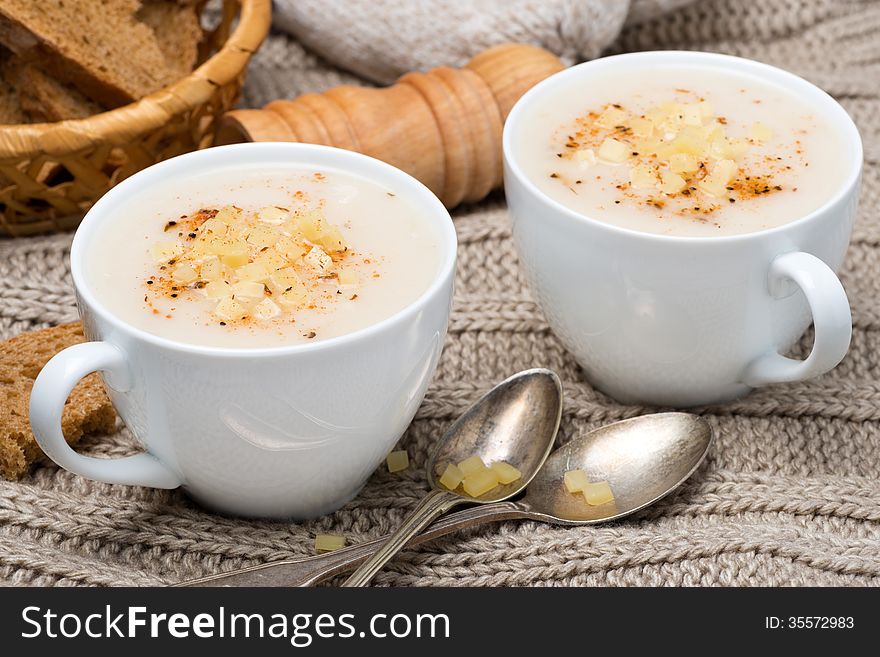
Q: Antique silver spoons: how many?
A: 2